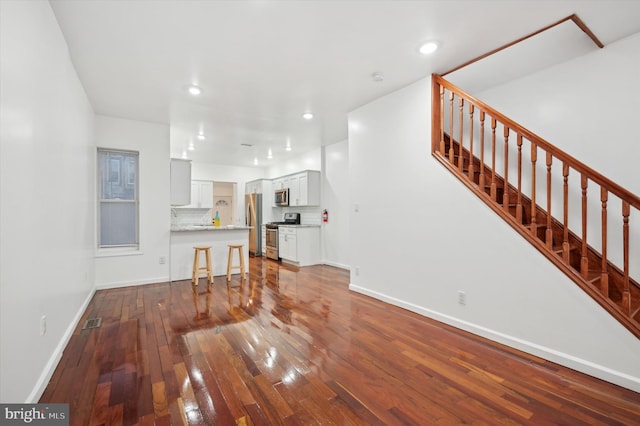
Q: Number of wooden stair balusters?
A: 14